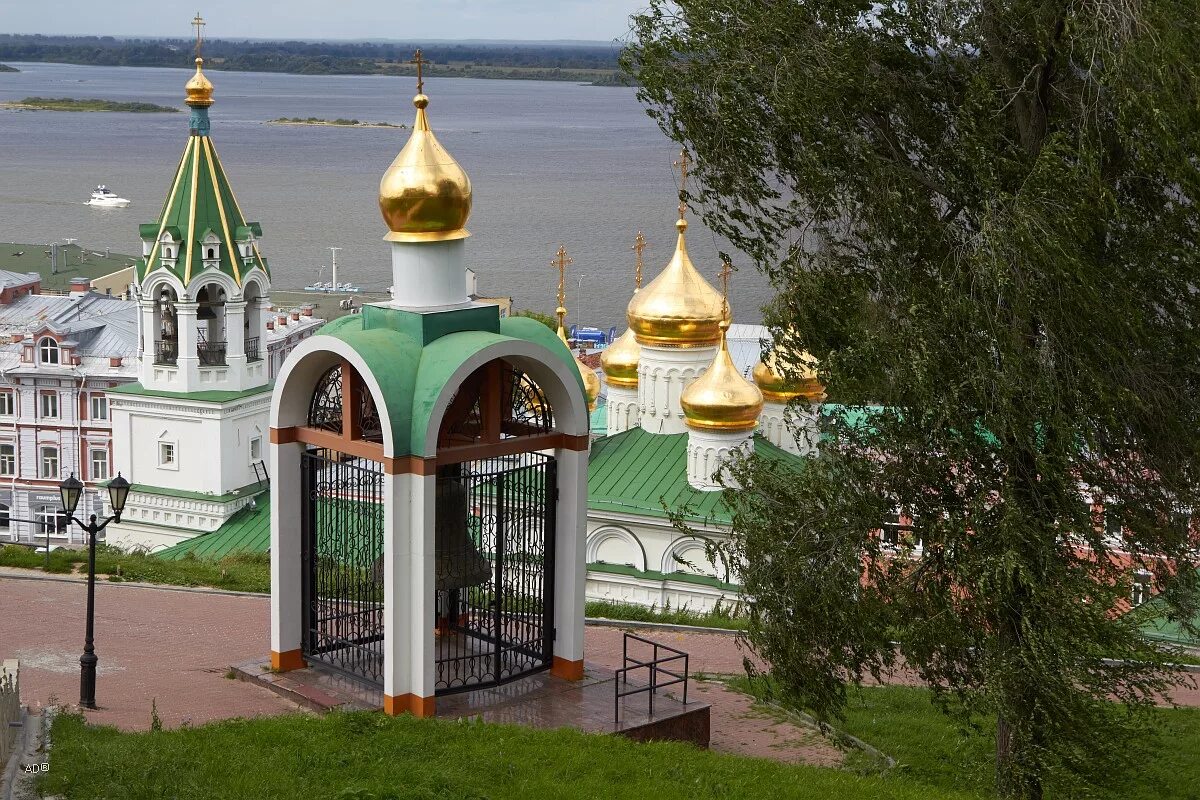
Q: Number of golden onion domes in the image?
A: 7